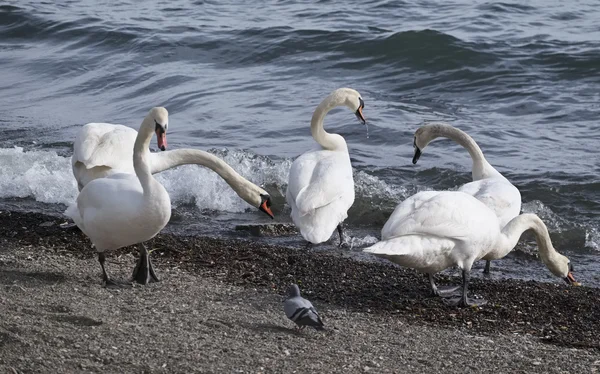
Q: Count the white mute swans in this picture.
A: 5